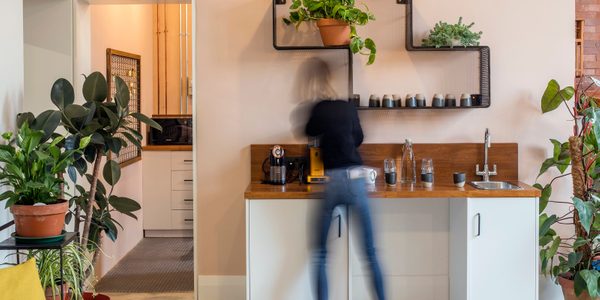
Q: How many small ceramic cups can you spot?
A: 11